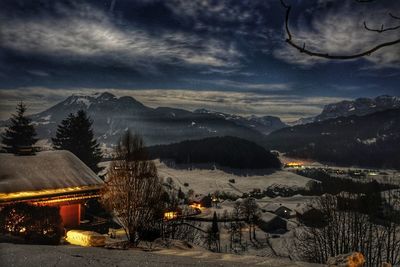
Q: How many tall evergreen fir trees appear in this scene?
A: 2